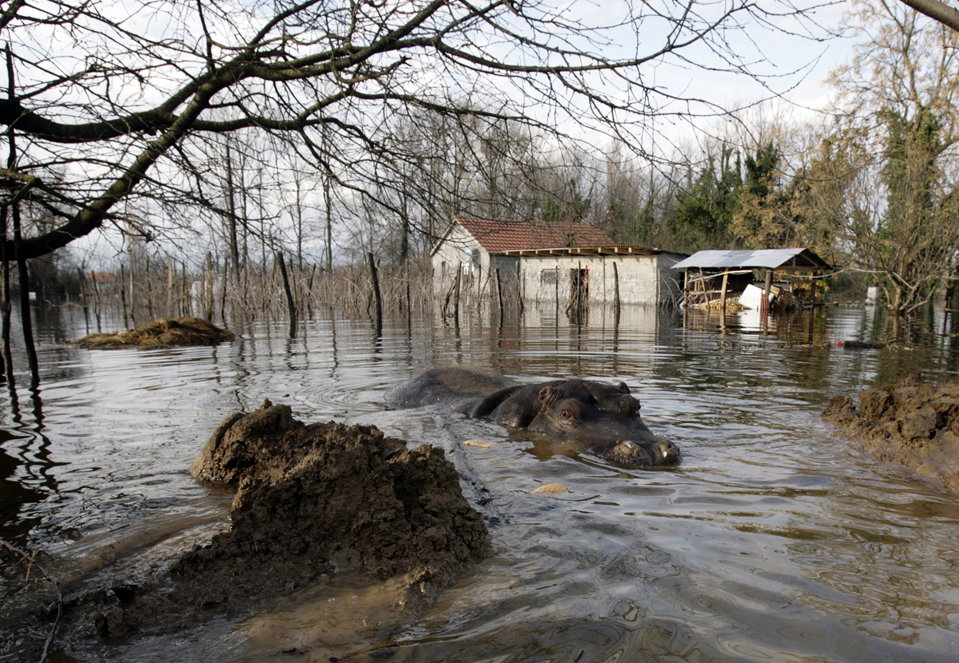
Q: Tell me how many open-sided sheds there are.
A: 1